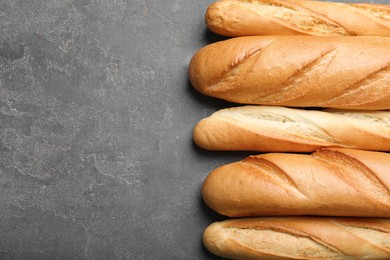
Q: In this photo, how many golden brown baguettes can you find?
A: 5